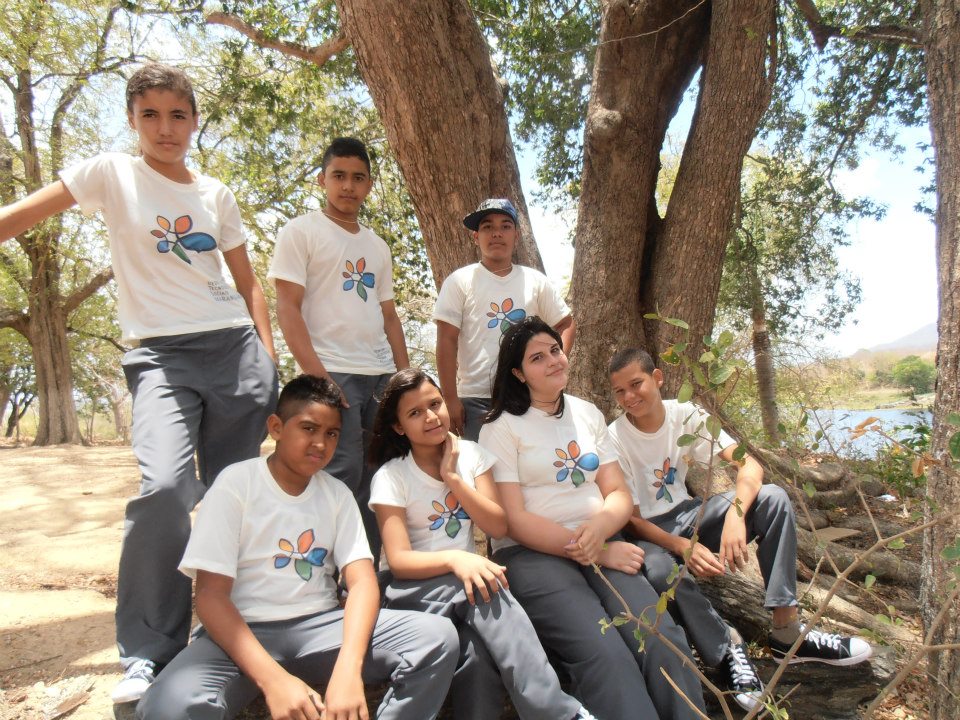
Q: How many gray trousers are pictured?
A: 7